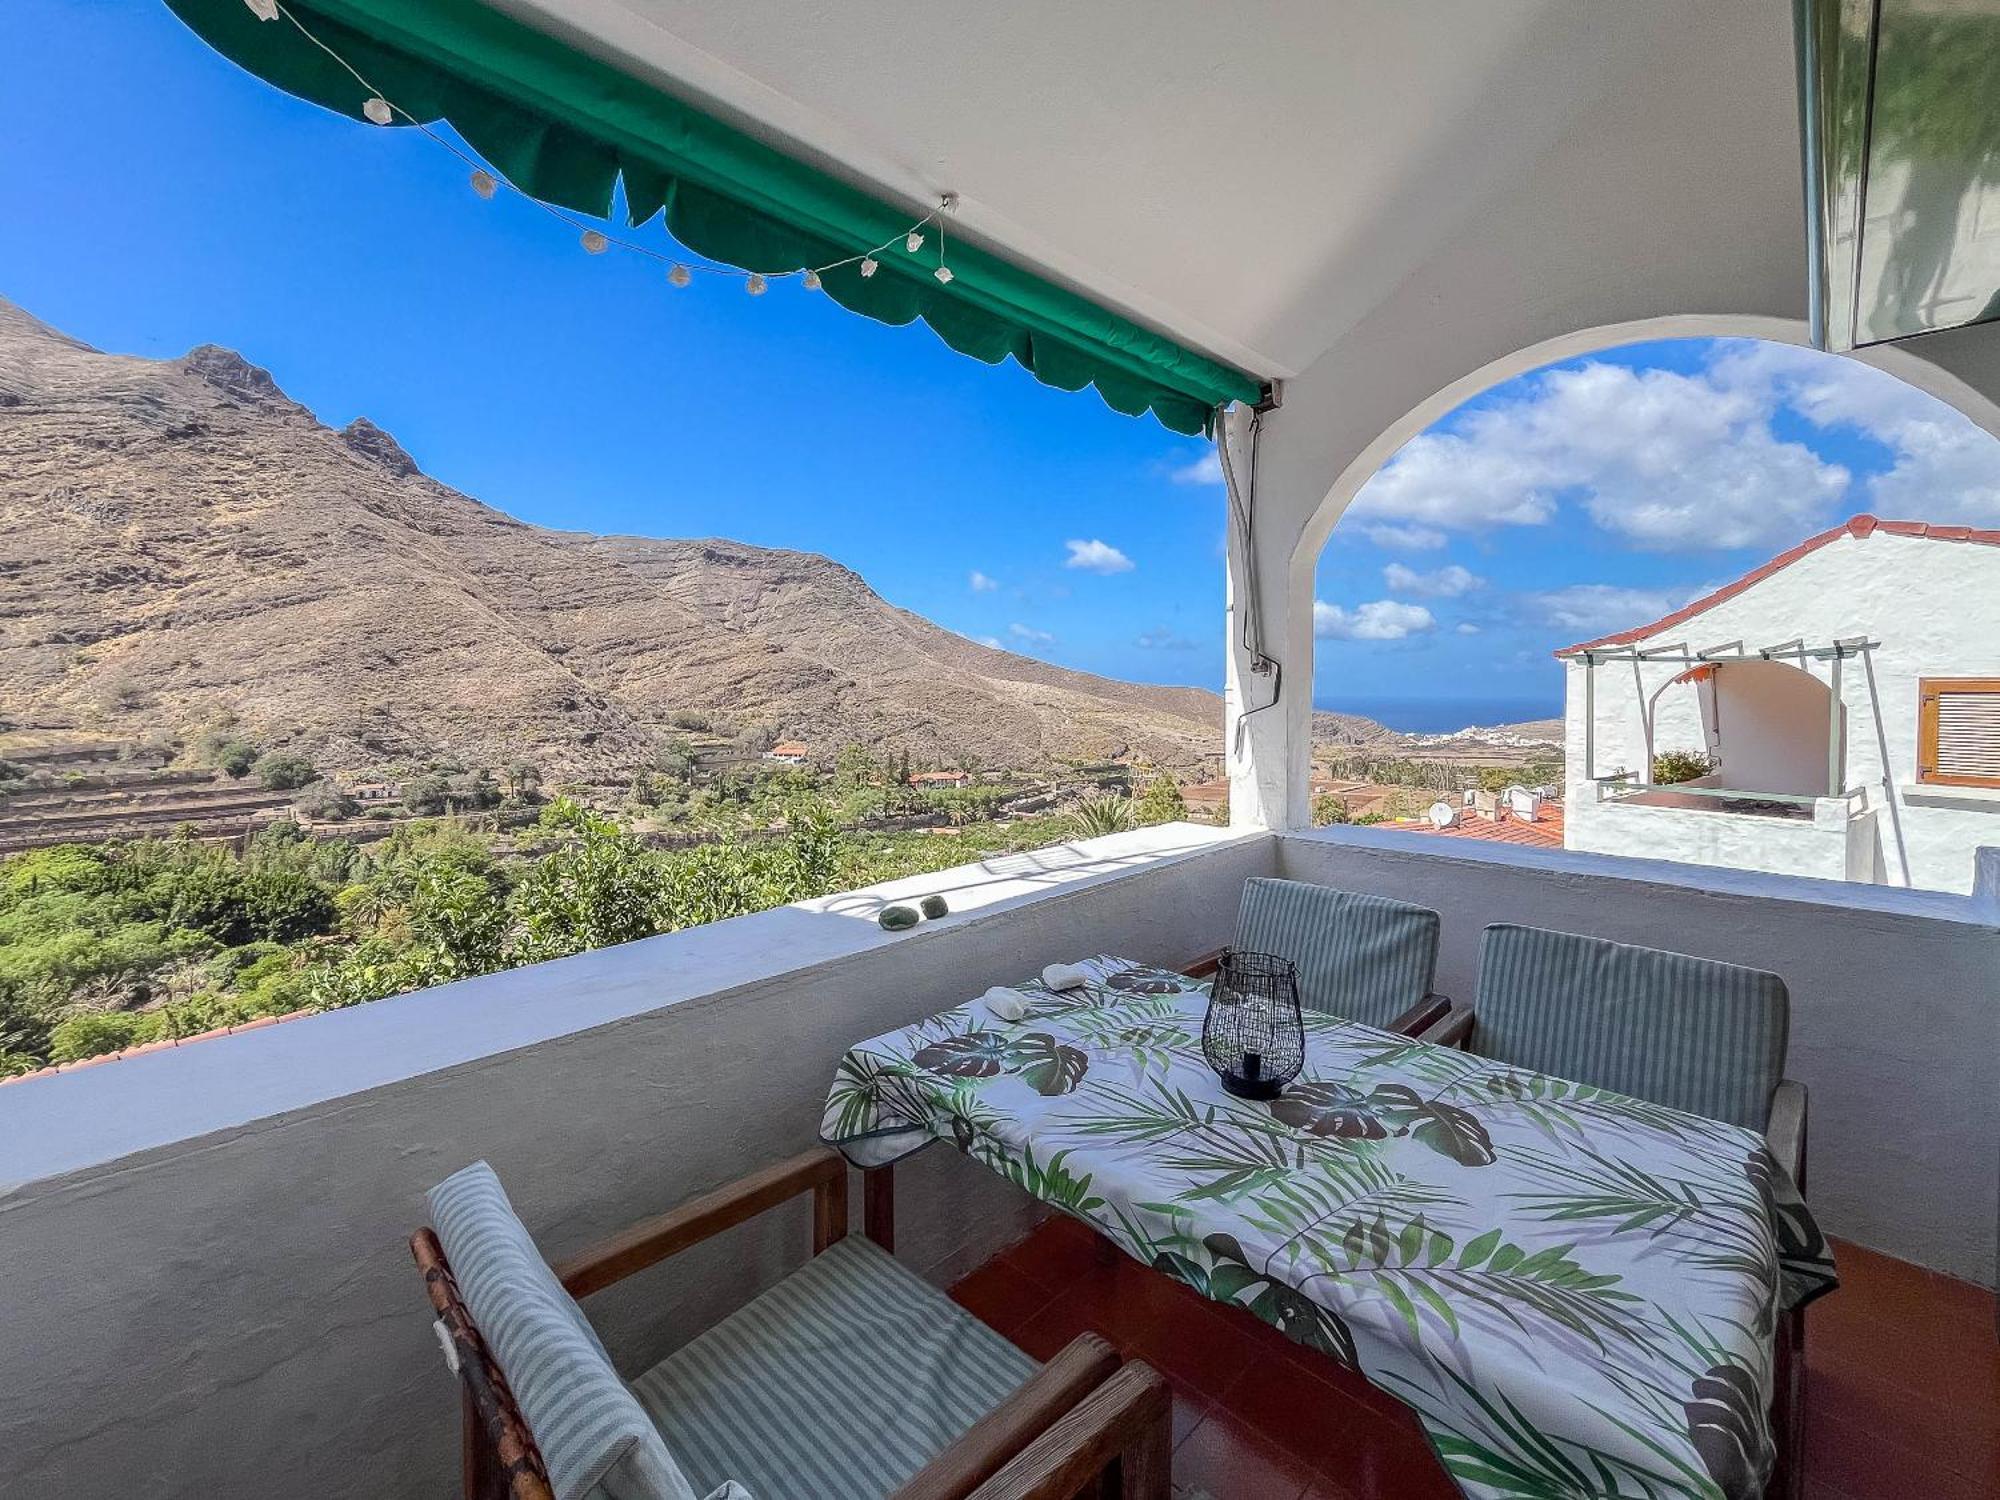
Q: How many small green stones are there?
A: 2